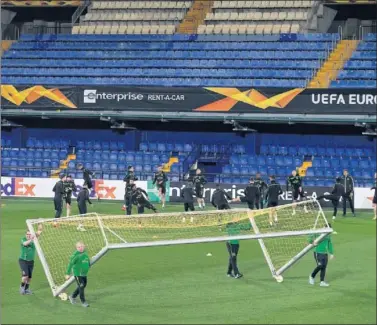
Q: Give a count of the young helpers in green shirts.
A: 4